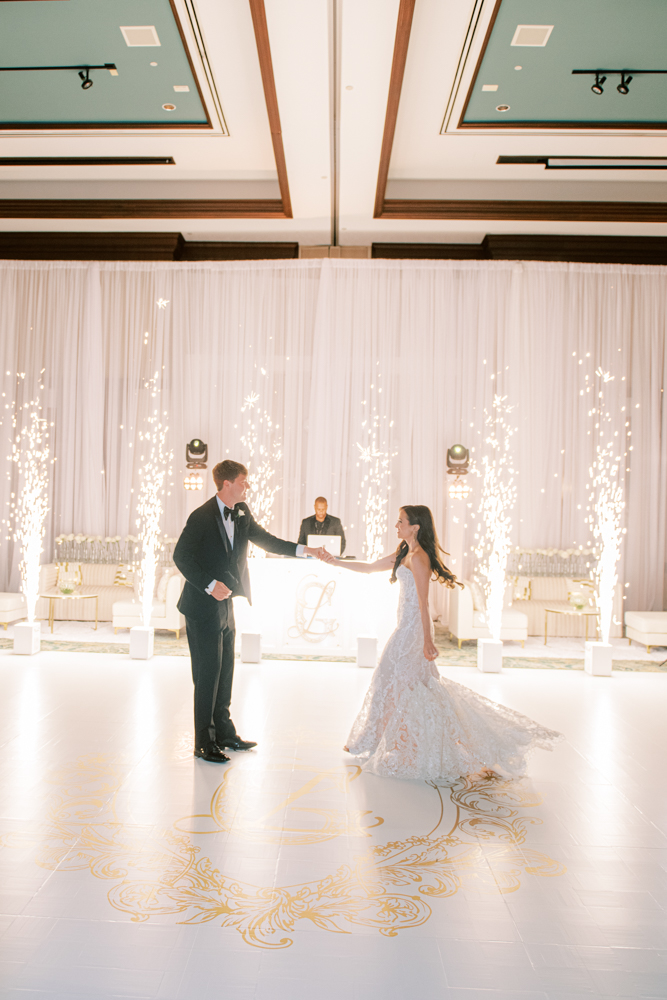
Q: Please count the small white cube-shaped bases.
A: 6